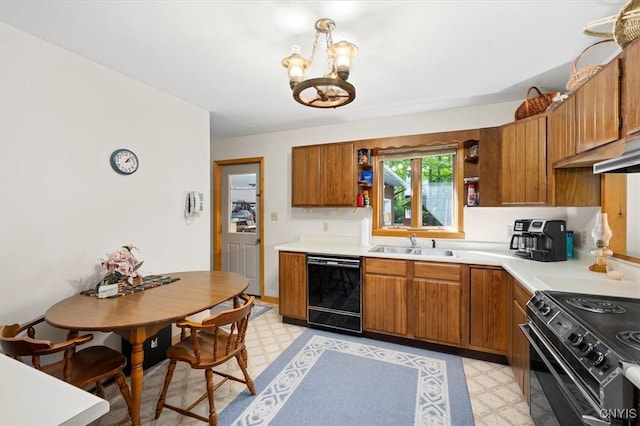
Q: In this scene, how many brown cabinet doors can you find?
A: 11